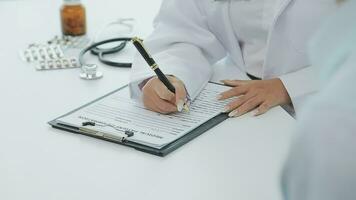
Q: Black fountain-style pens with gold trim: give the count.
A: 1